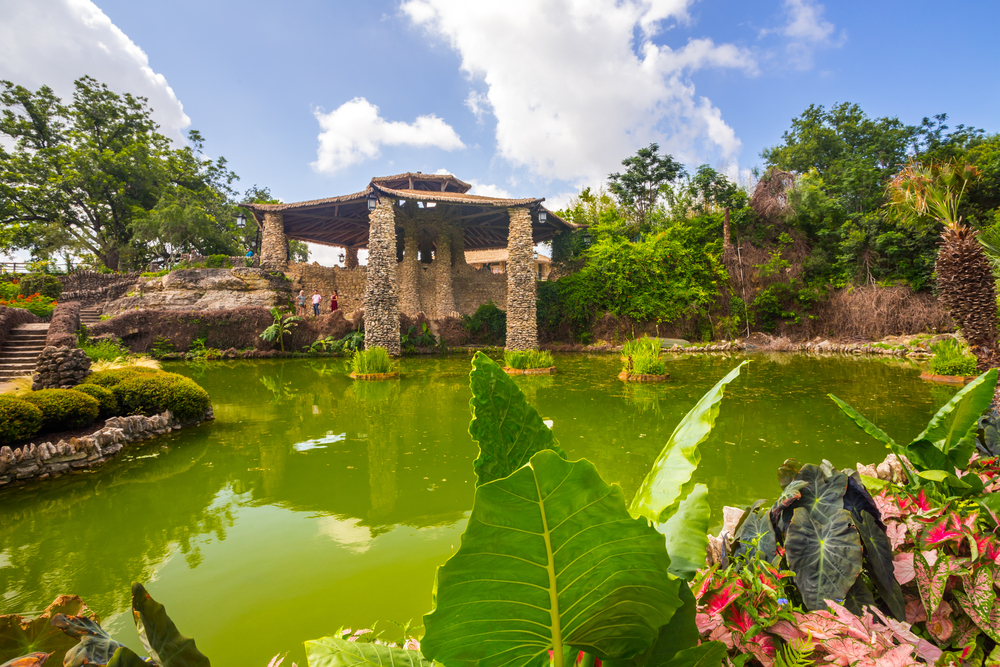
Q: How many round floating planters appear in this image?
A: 4